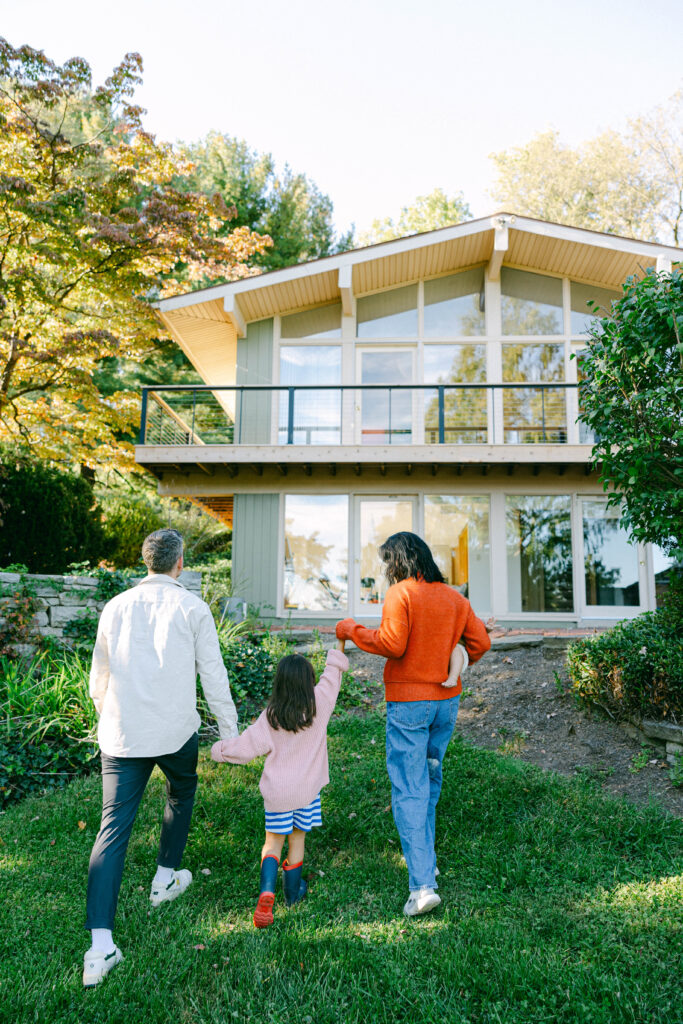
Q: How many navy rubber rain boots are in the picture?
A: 2